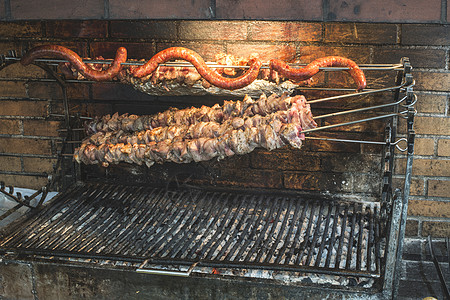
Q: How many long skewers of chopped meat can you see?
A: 3